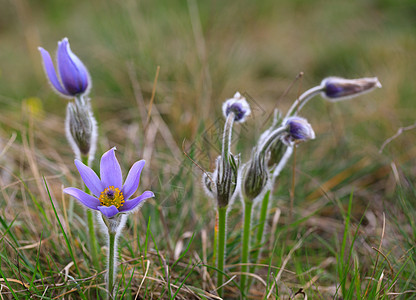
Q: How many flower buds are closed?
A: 3